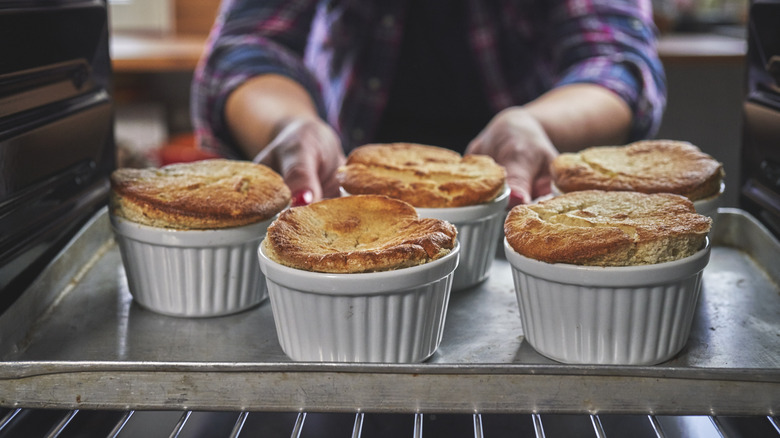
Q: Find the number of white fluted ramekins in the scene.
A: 5